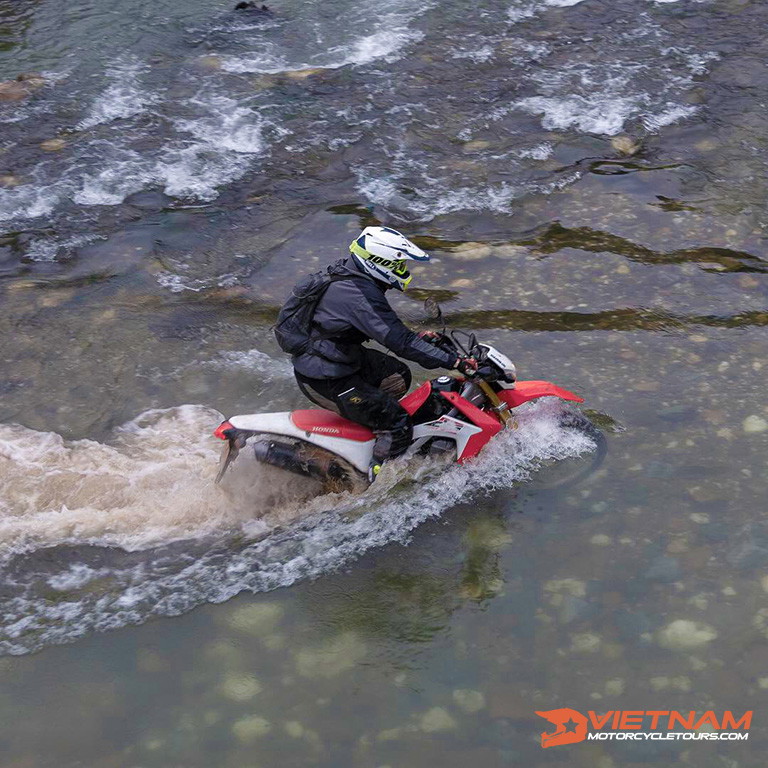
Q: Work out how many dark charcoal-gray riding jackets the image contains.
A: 1